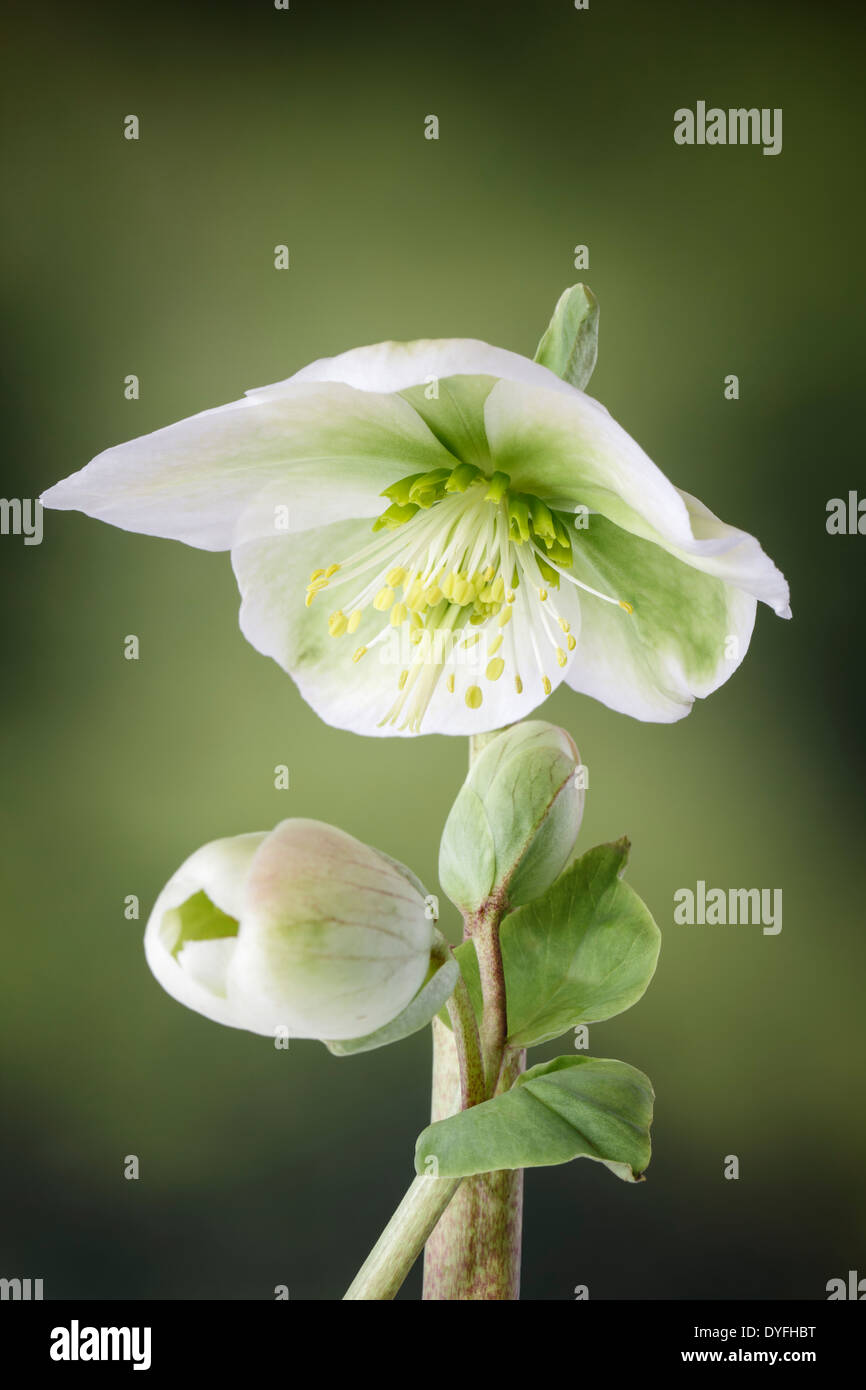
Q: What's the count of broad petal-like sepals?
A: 5